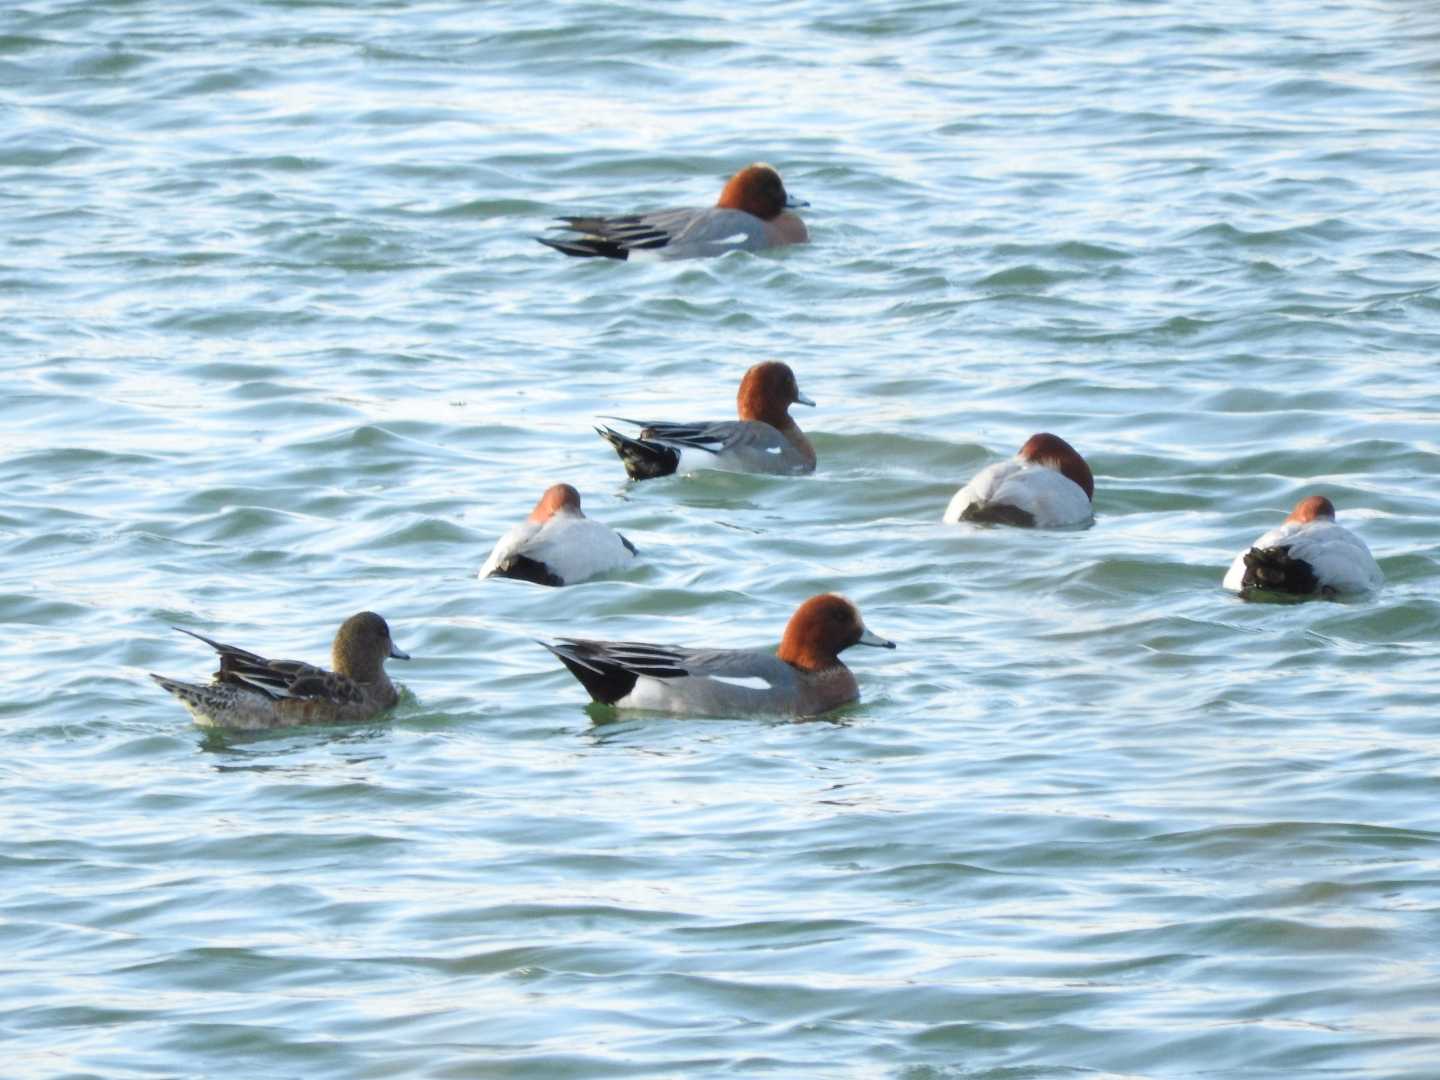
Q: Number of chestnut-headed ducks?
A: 6